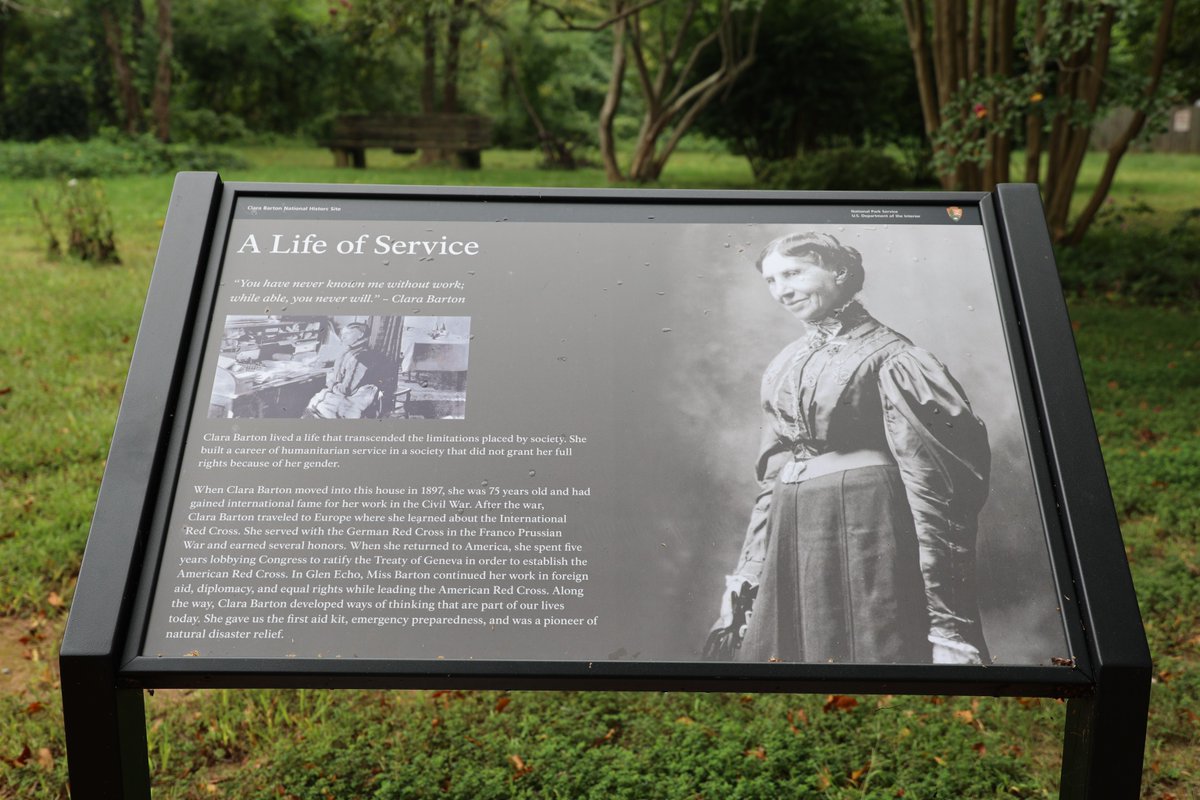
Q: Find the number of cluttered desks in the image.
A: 1